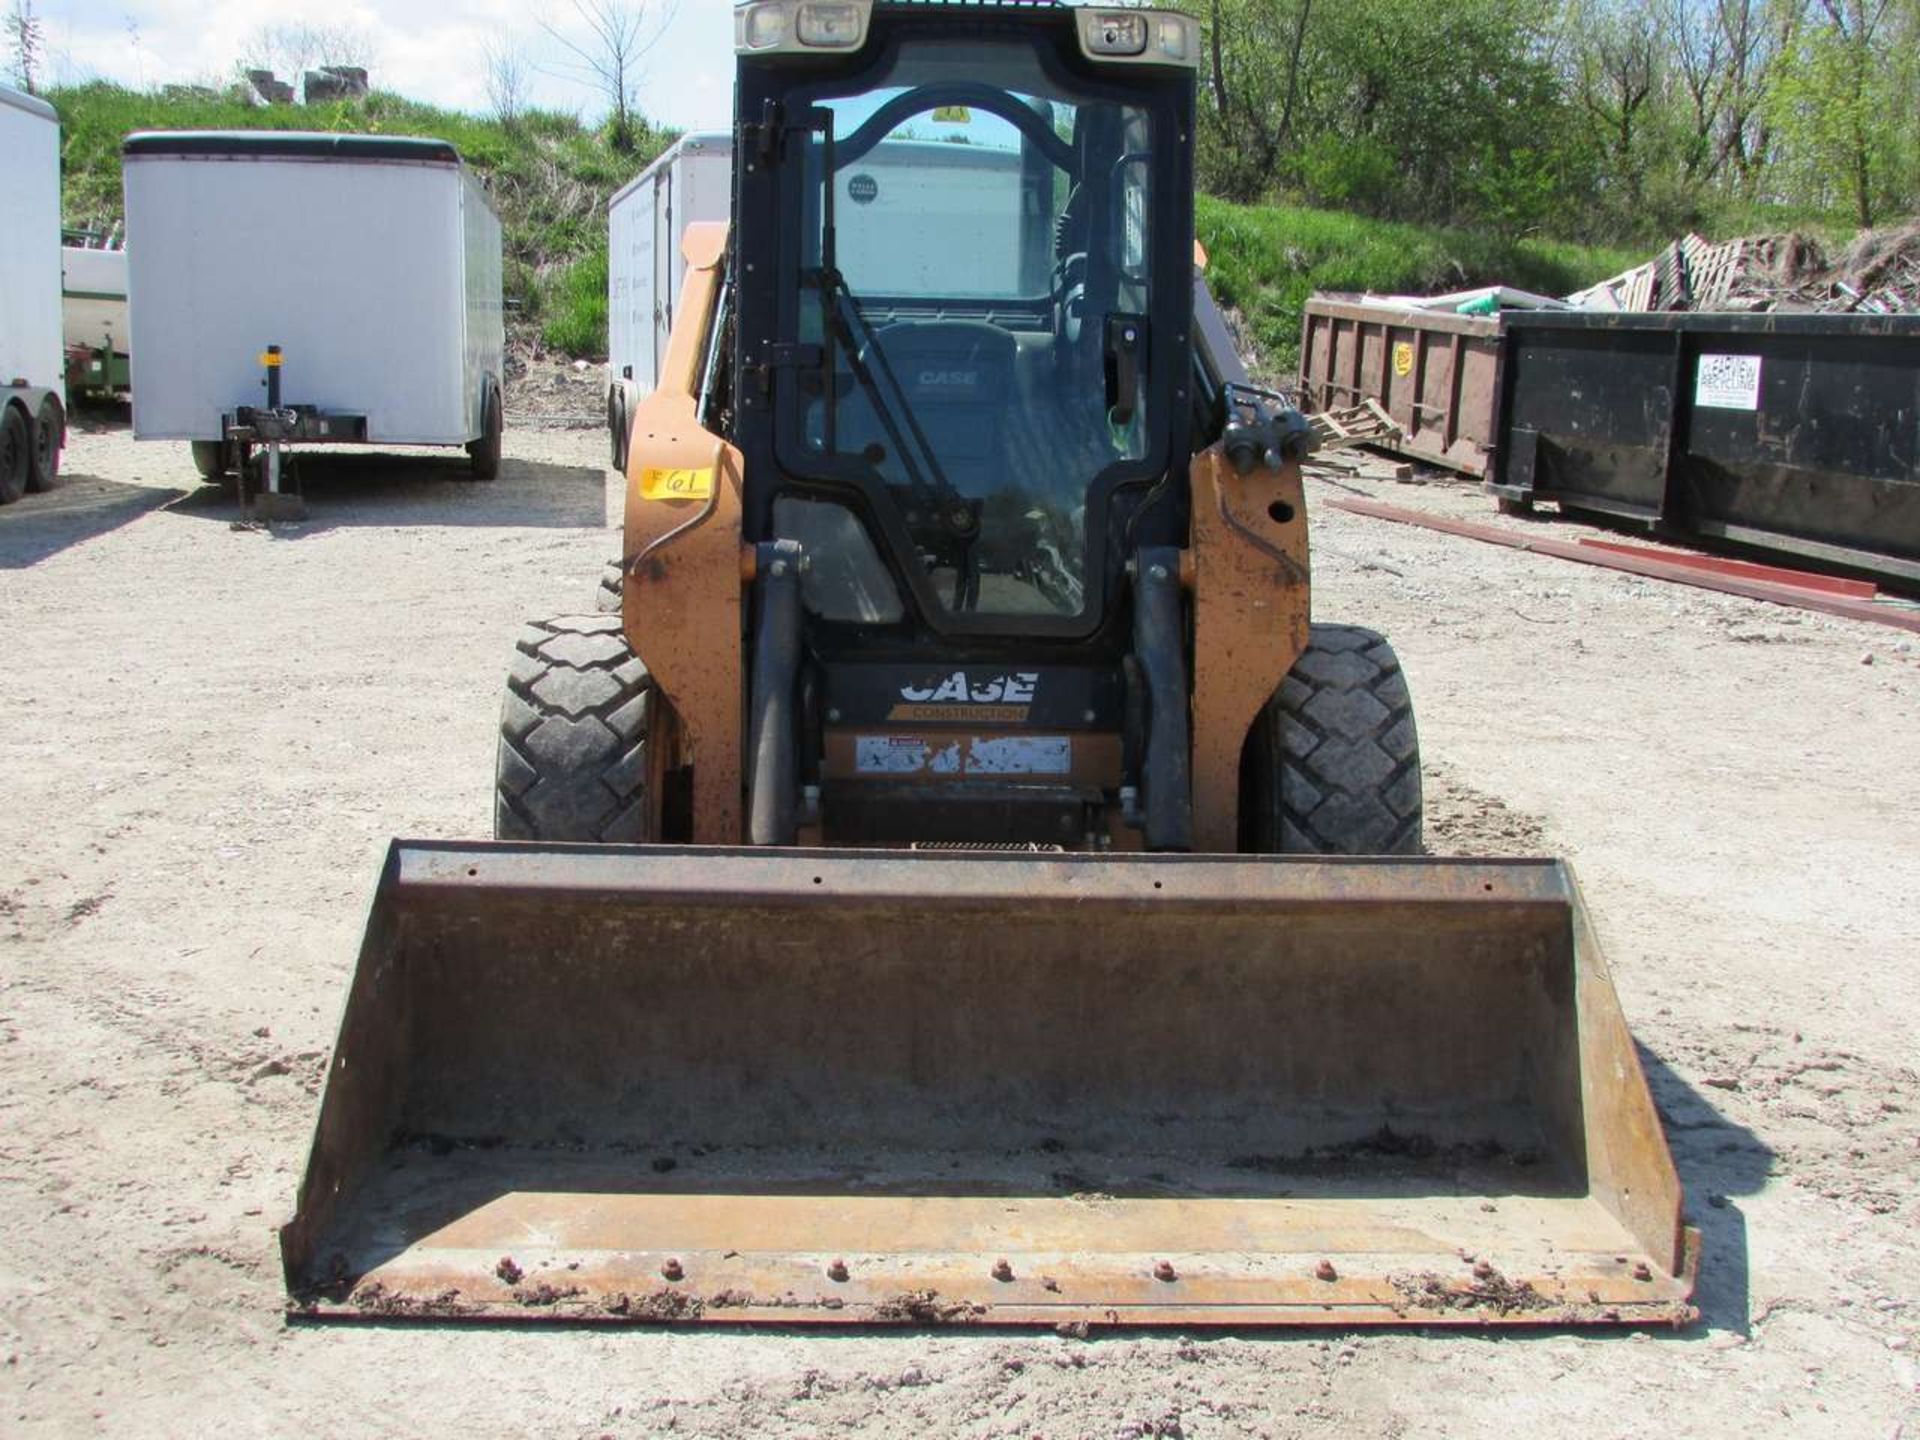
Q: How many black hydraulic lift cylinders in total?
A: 2